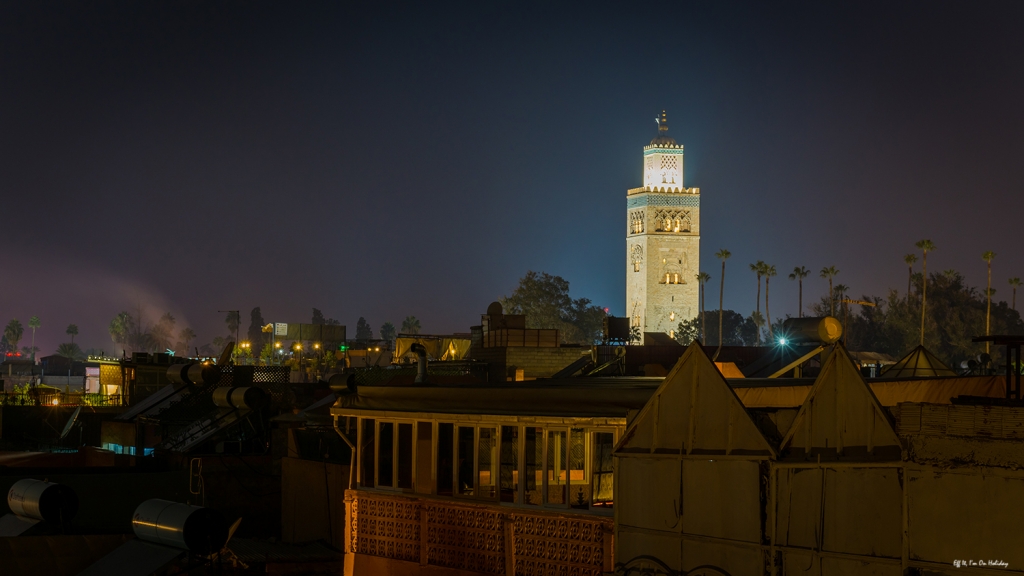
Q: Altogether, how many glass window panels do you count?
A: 12